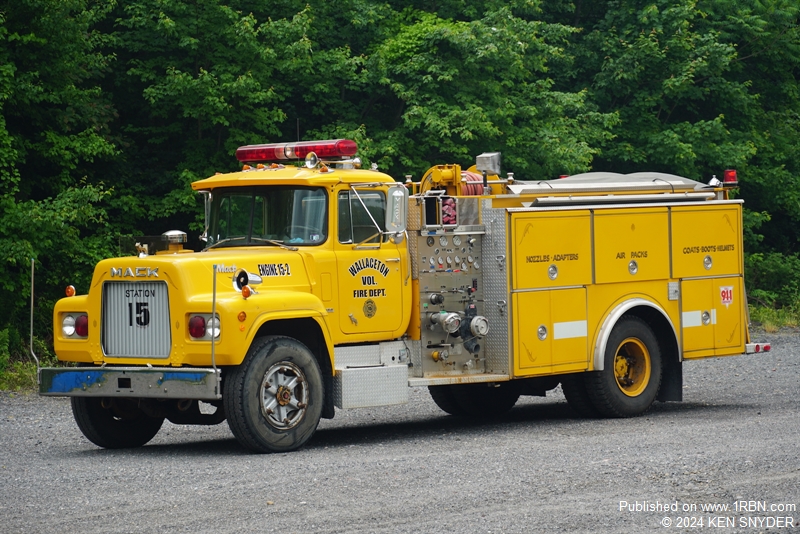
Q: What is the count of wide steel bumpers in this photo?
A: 1